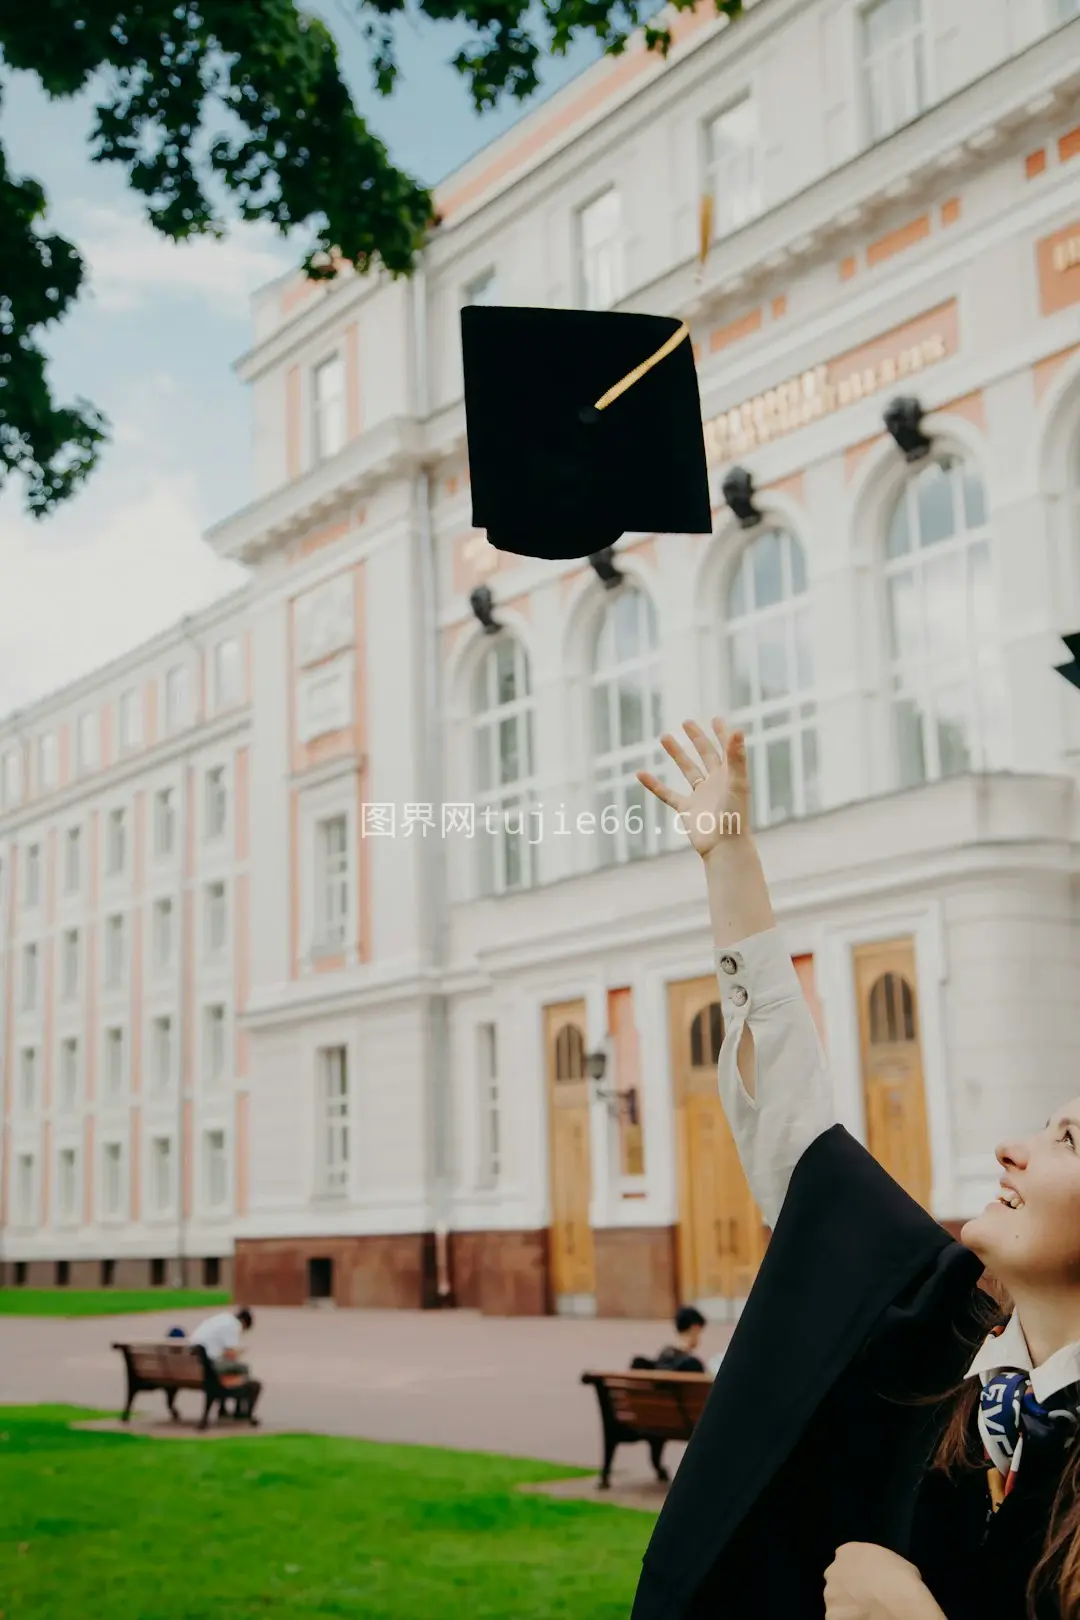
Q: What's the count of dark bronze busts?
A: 4